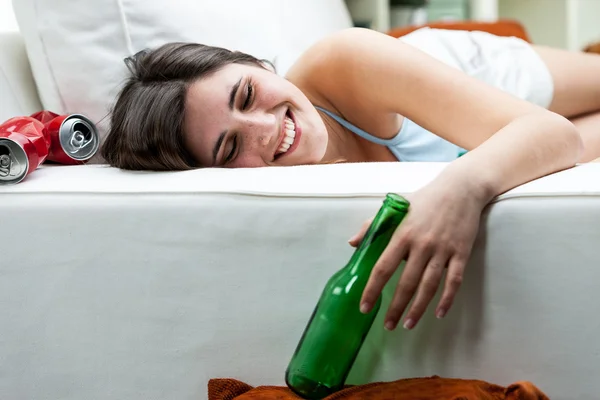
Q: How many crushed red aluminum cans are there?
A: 2